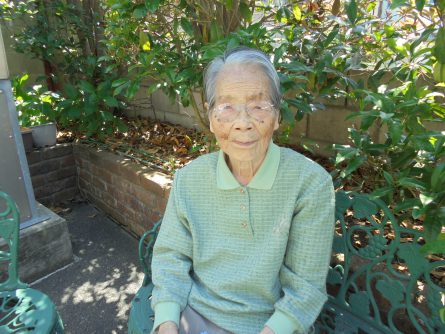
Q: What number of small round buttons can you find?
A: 3